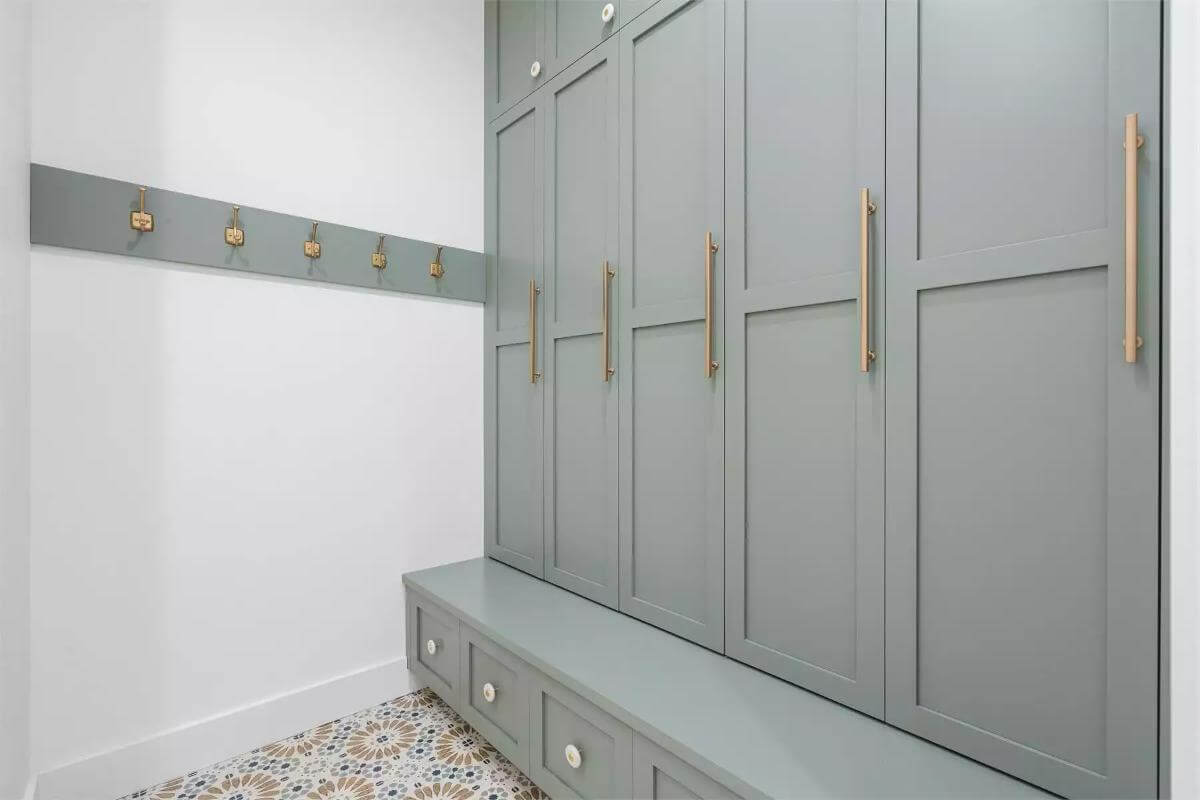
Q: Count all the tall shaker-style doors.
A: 5